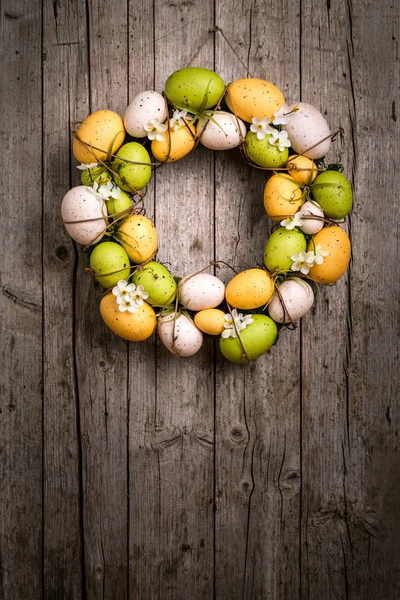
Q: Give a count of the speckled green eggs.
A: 10